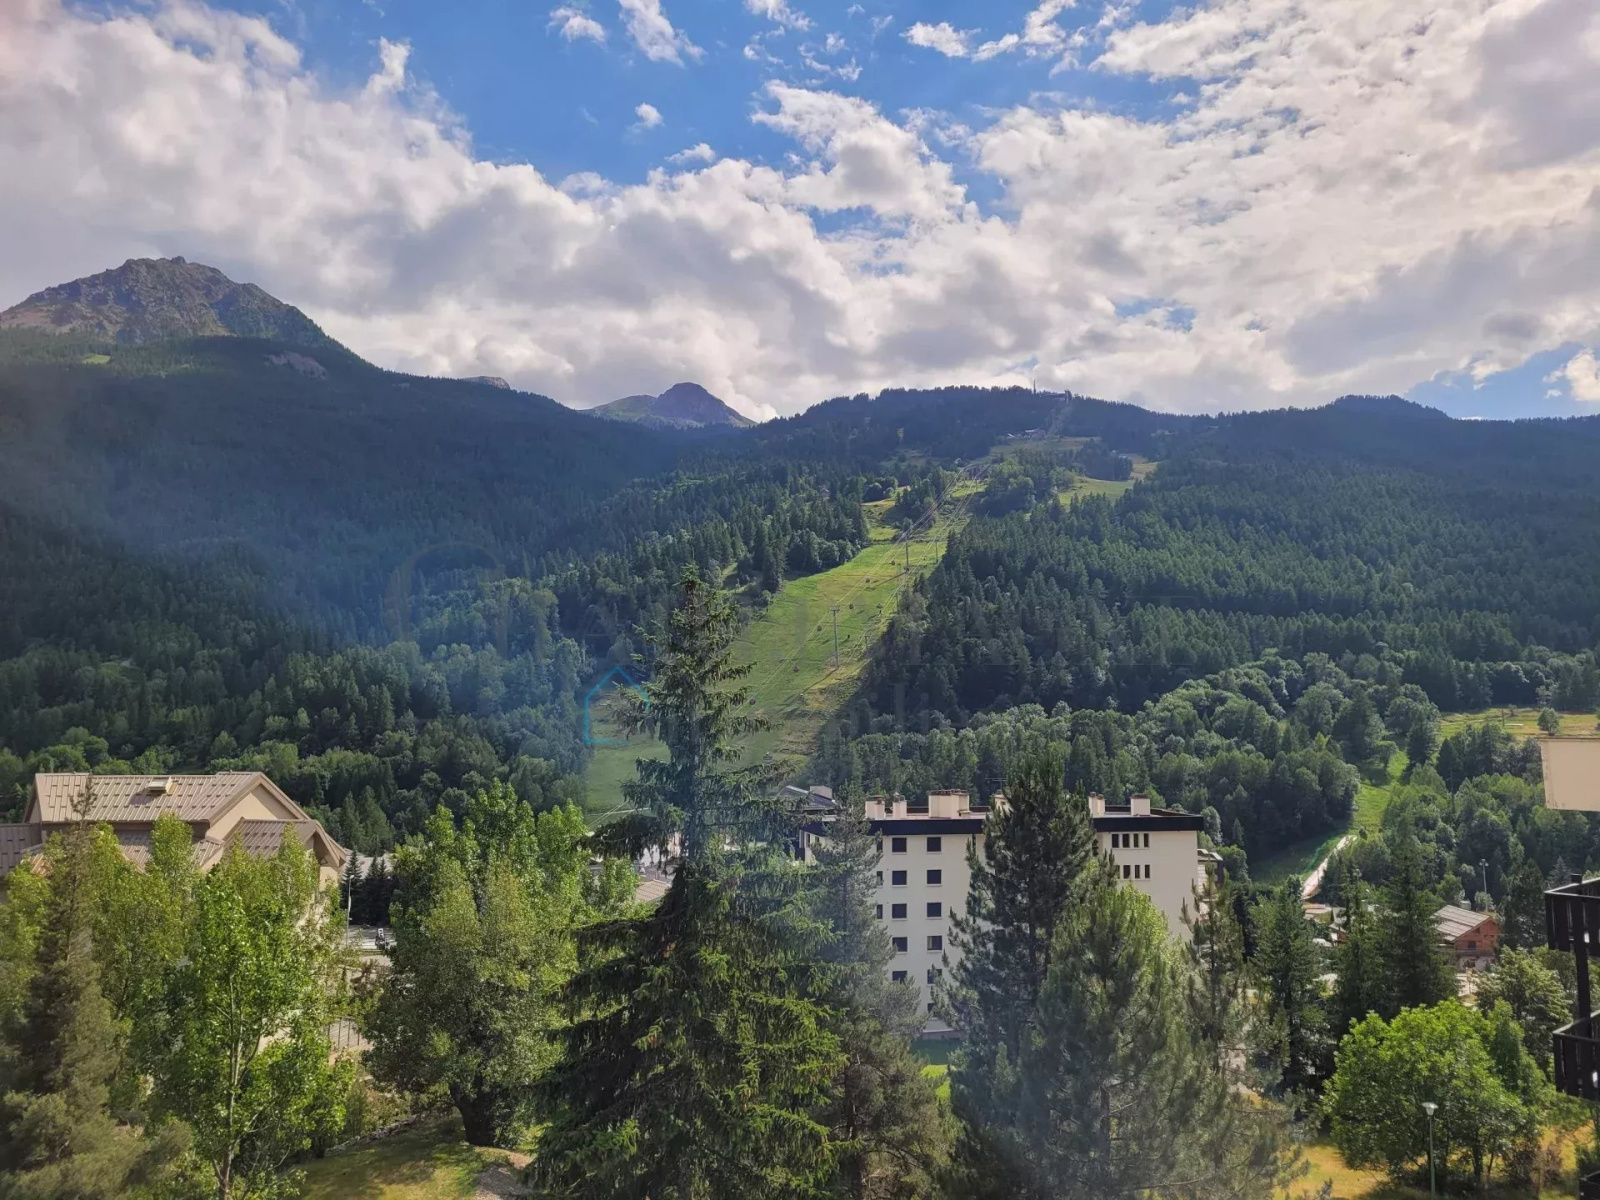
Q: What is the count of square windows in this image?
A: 11